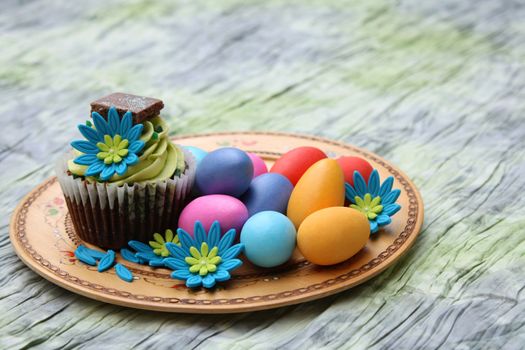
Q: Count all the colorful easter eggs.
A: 10